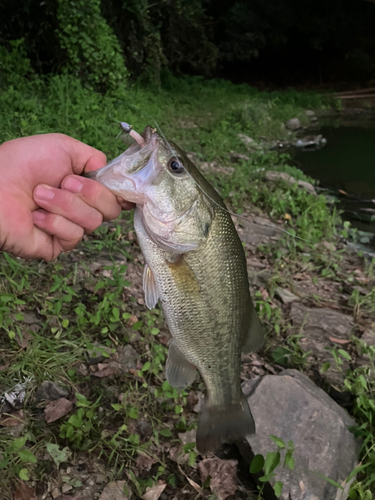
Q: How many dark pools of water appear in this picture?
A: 1